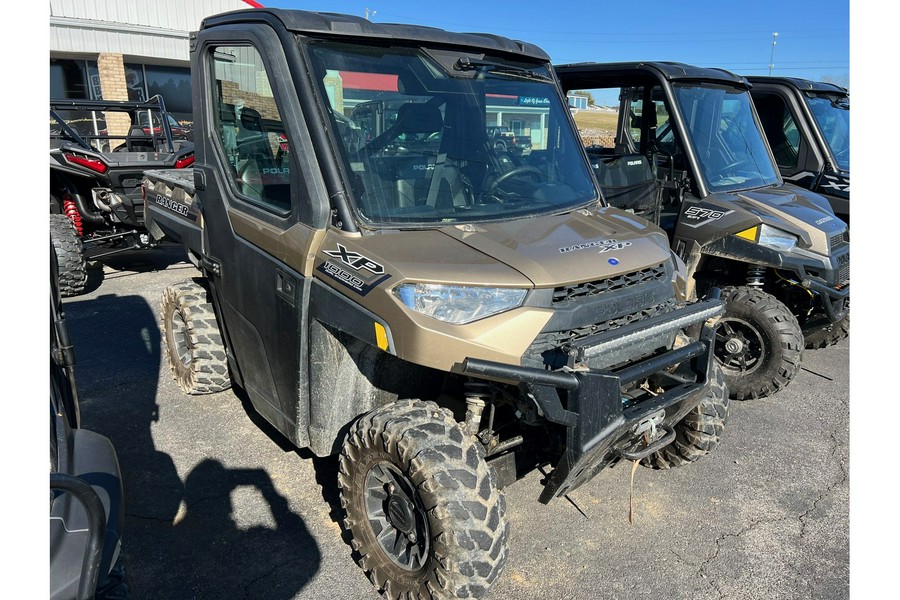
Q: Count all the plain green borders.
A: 0